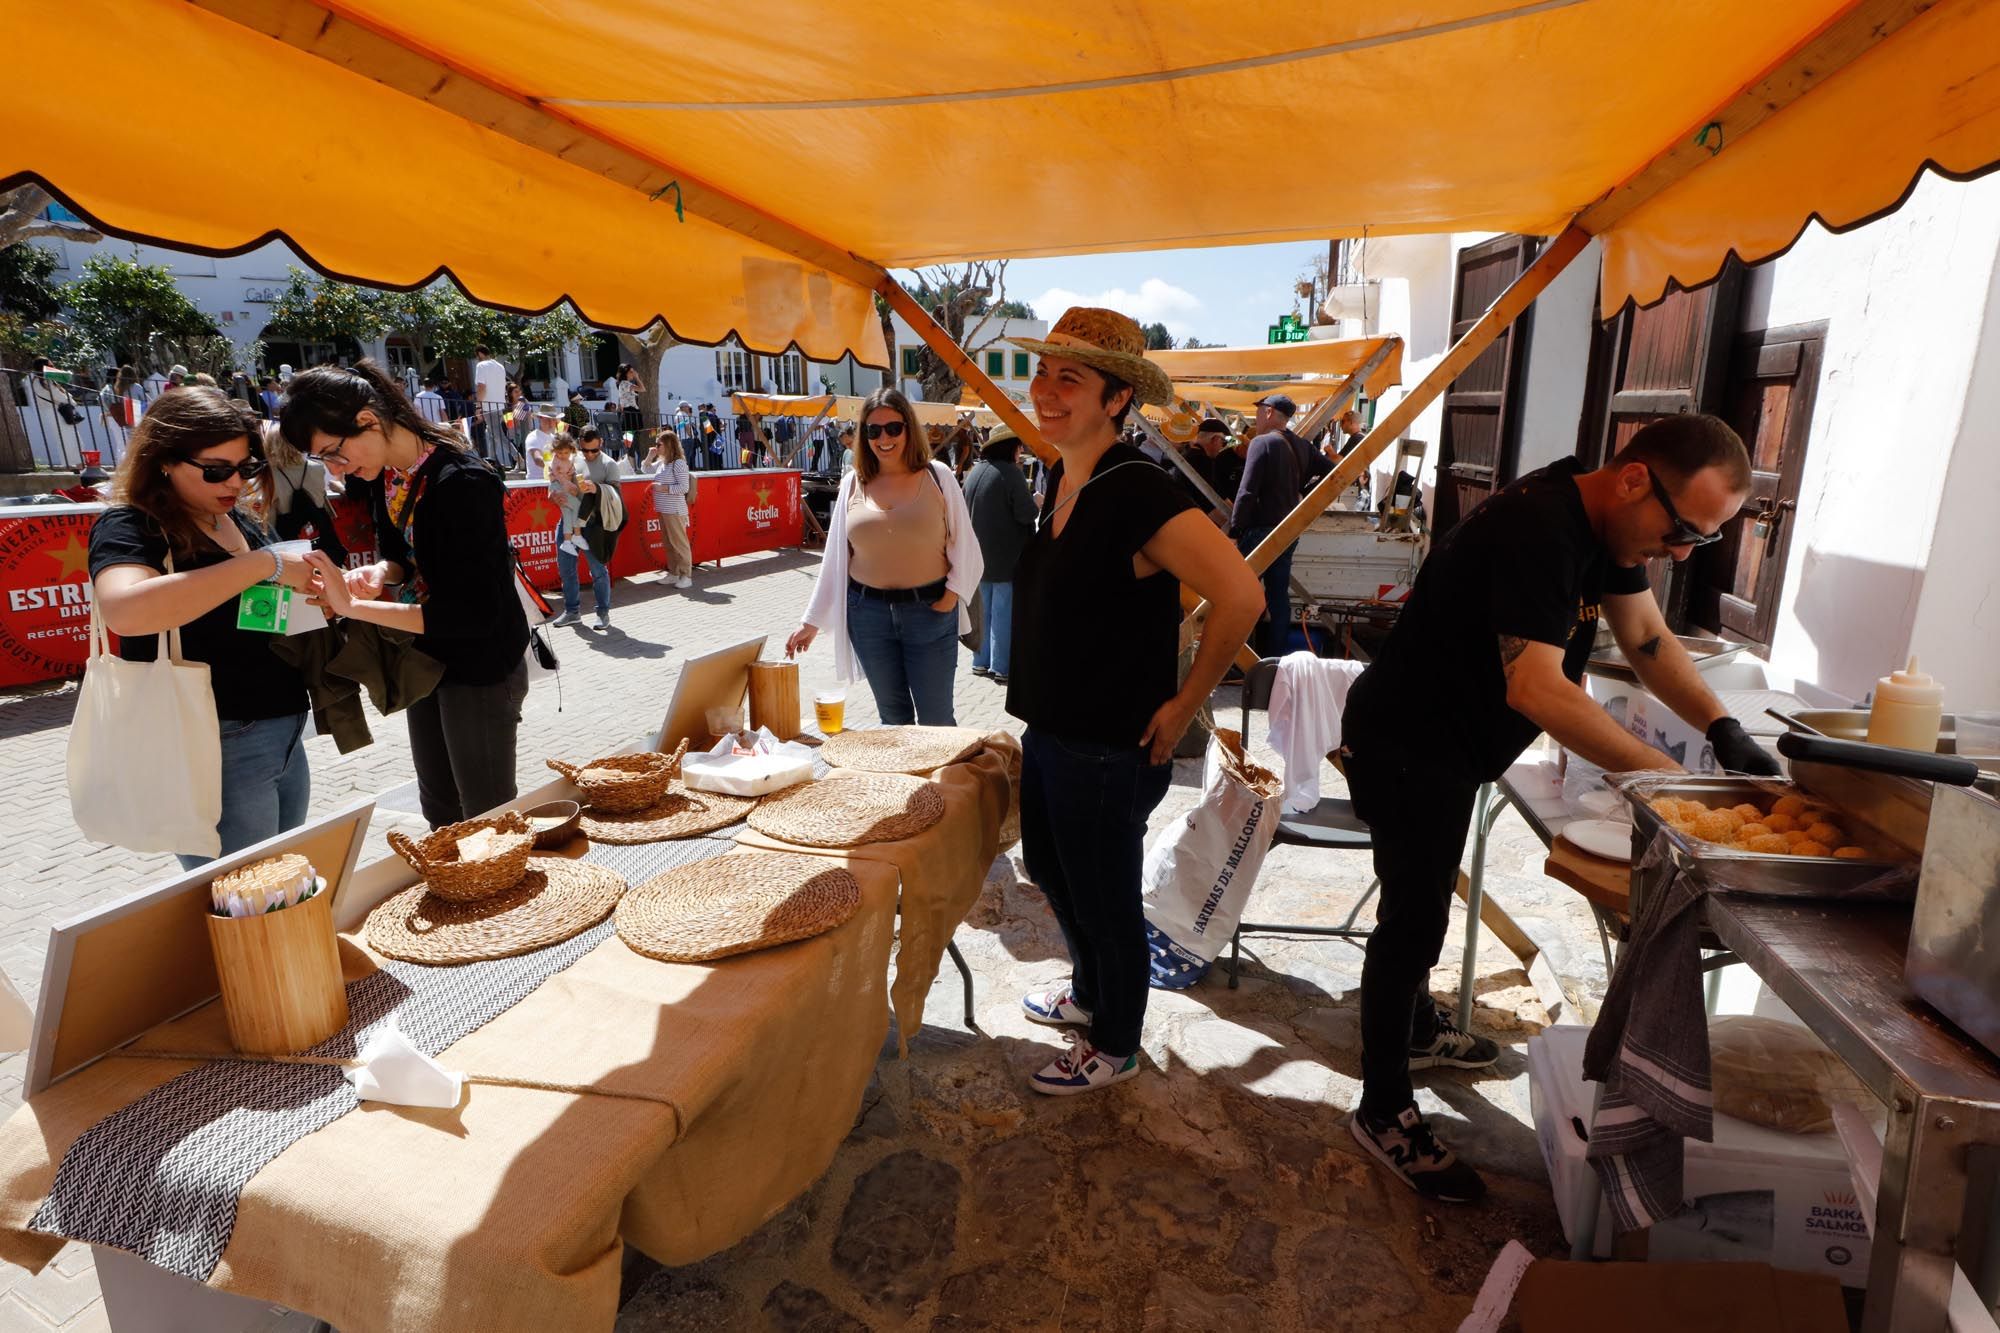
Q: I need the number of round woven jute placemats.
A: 5